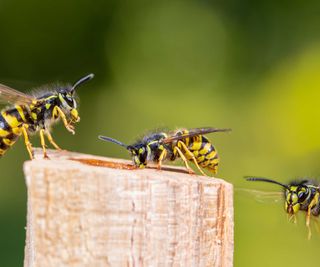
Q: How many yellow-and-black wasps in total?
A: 3